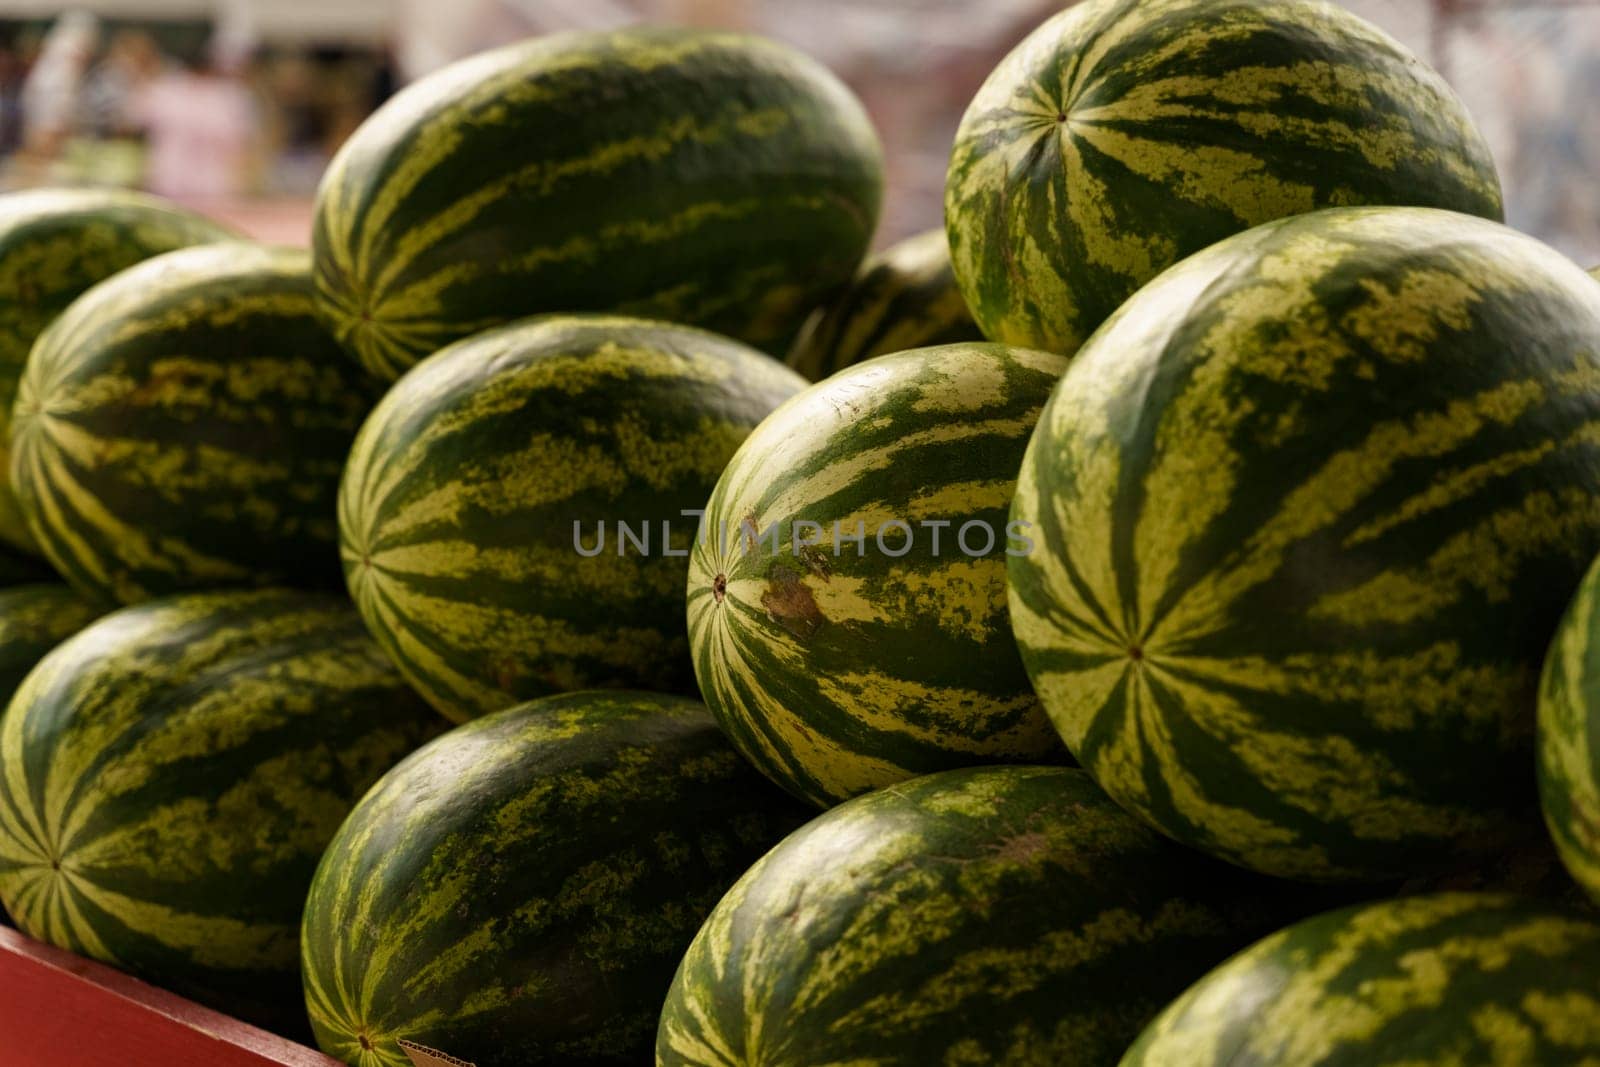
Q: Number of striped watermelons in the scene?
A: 14